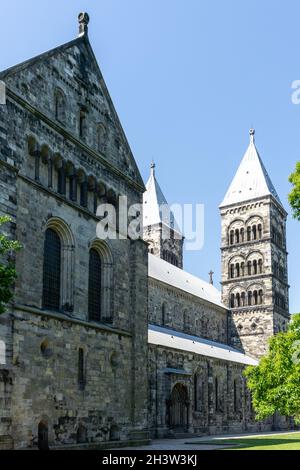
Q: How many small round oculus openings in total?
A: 2